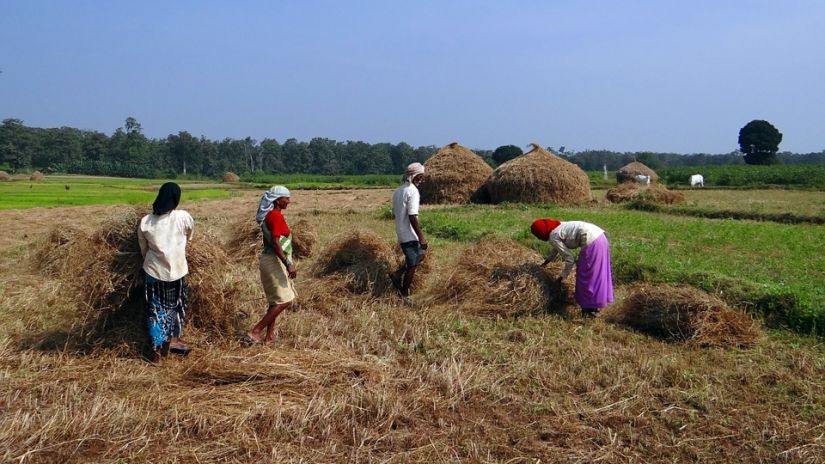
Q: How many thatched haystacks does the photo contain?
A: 3